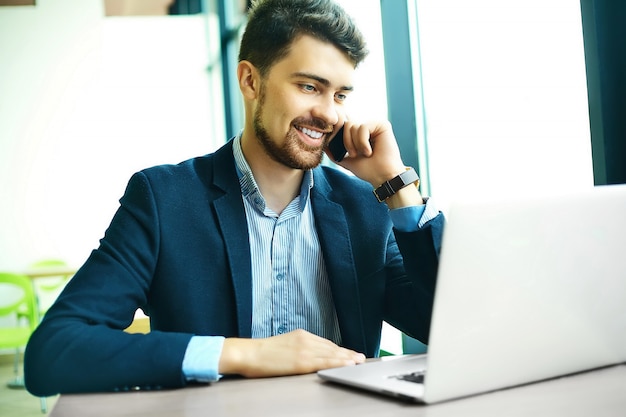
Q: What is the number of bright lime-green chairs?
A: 2